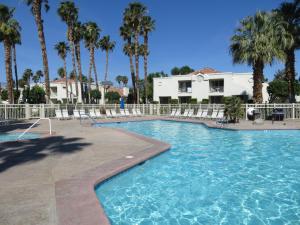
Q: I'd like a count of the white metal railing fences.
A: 1